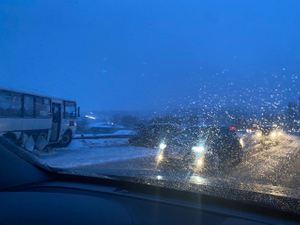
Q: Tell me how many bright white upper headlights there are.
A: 2